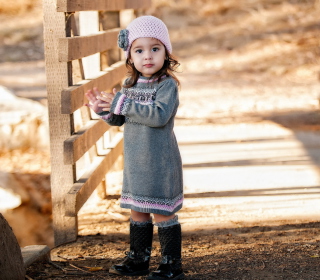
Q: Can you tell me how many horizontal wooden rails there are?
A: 5